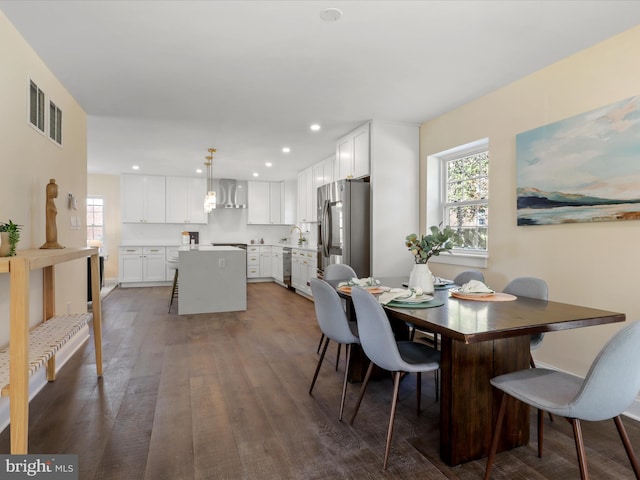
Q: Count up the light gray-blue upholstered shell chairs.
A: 6